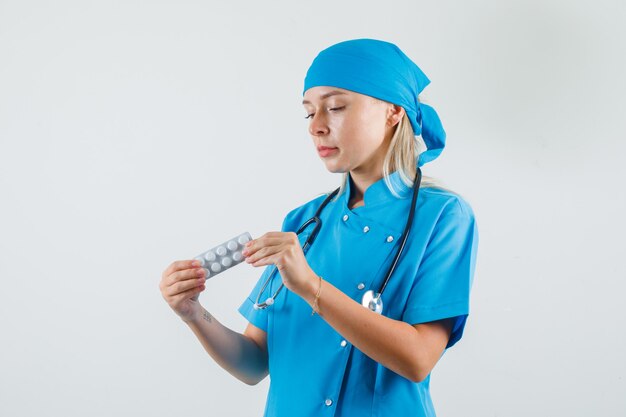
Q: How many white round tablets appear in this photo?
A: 9